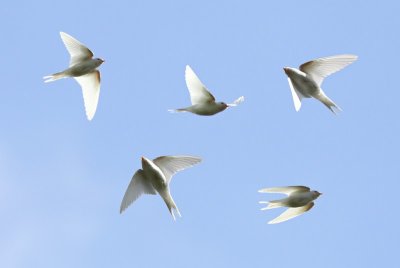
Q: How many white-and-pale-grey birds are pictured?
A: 5